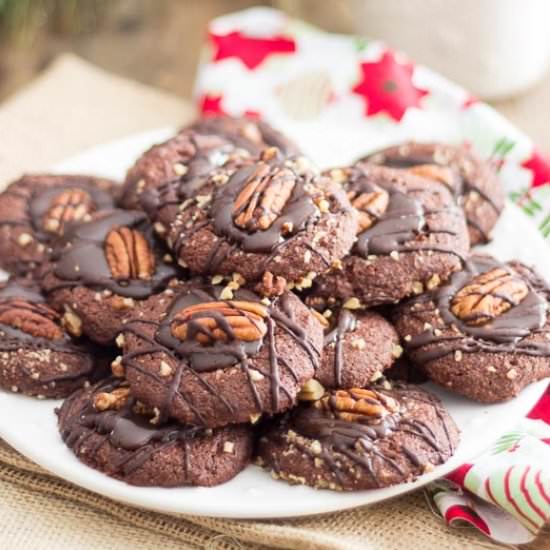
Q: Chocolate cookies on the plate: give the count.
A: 13